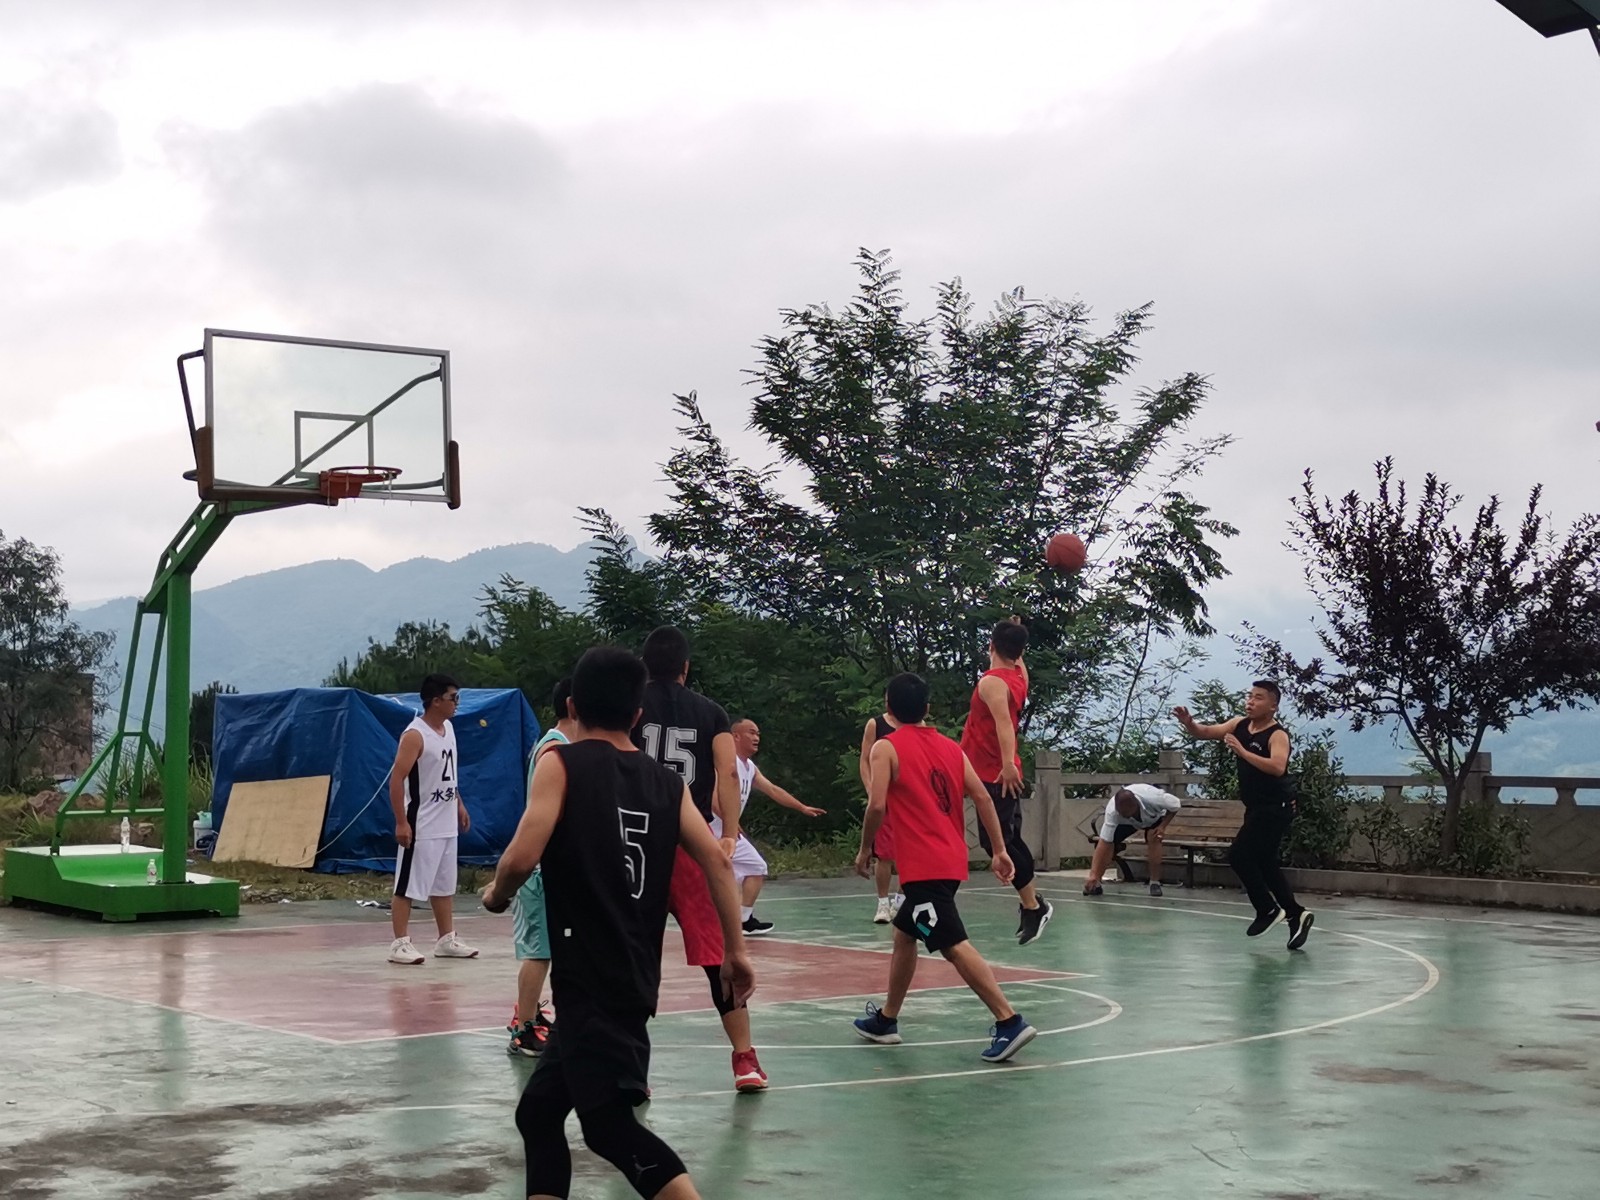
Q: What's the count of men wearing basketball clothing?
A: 9